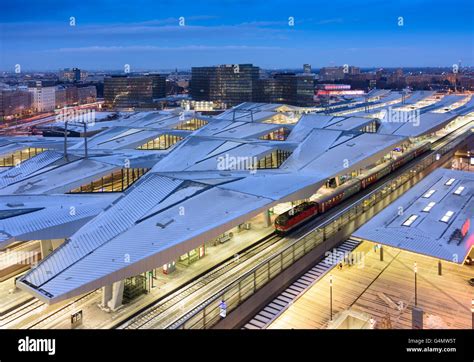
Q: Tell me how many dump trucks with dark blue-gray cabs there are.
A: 0